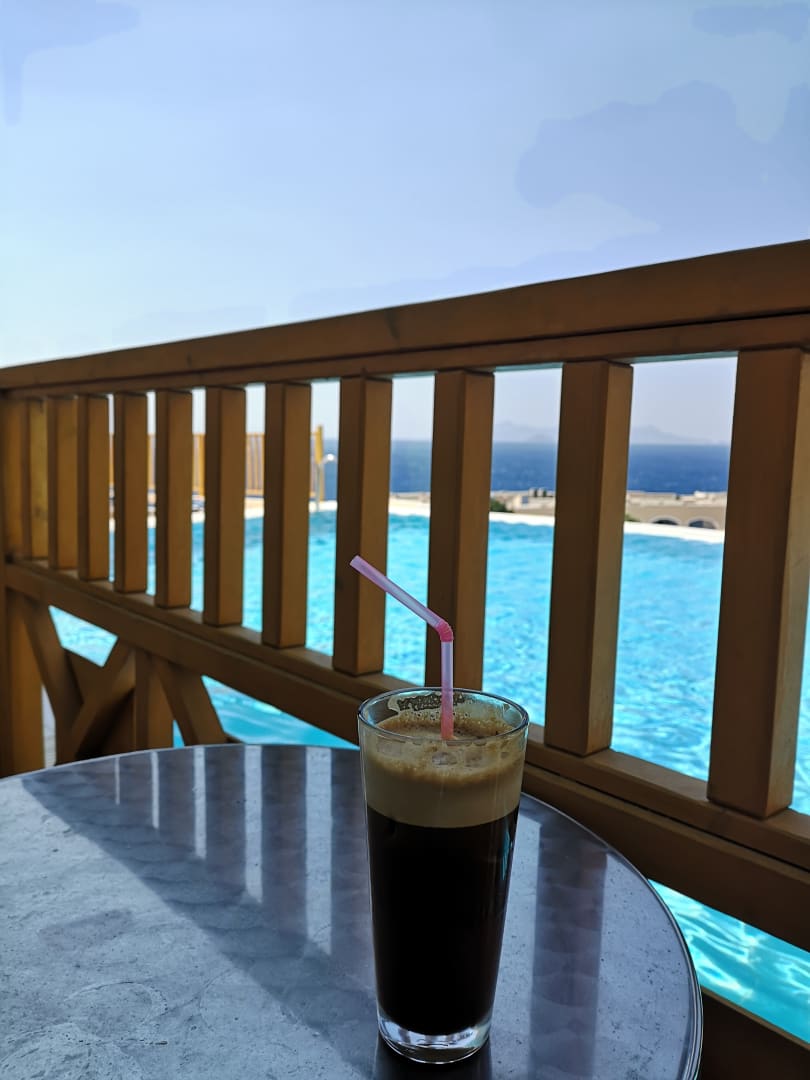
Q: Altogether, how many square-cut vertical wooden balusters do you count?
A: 11